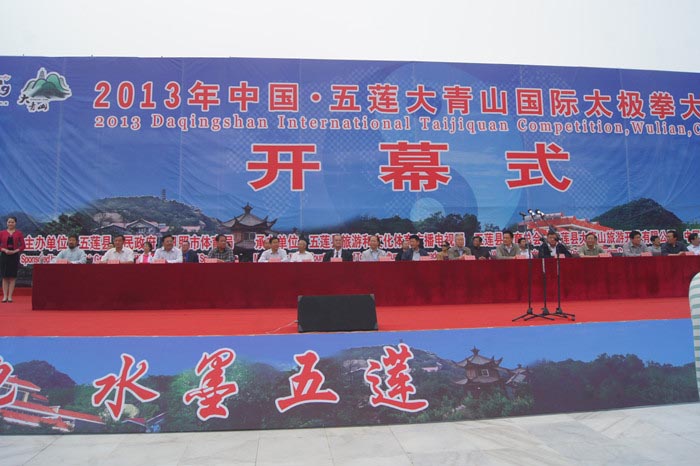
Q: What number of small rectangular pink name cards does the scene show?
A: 15